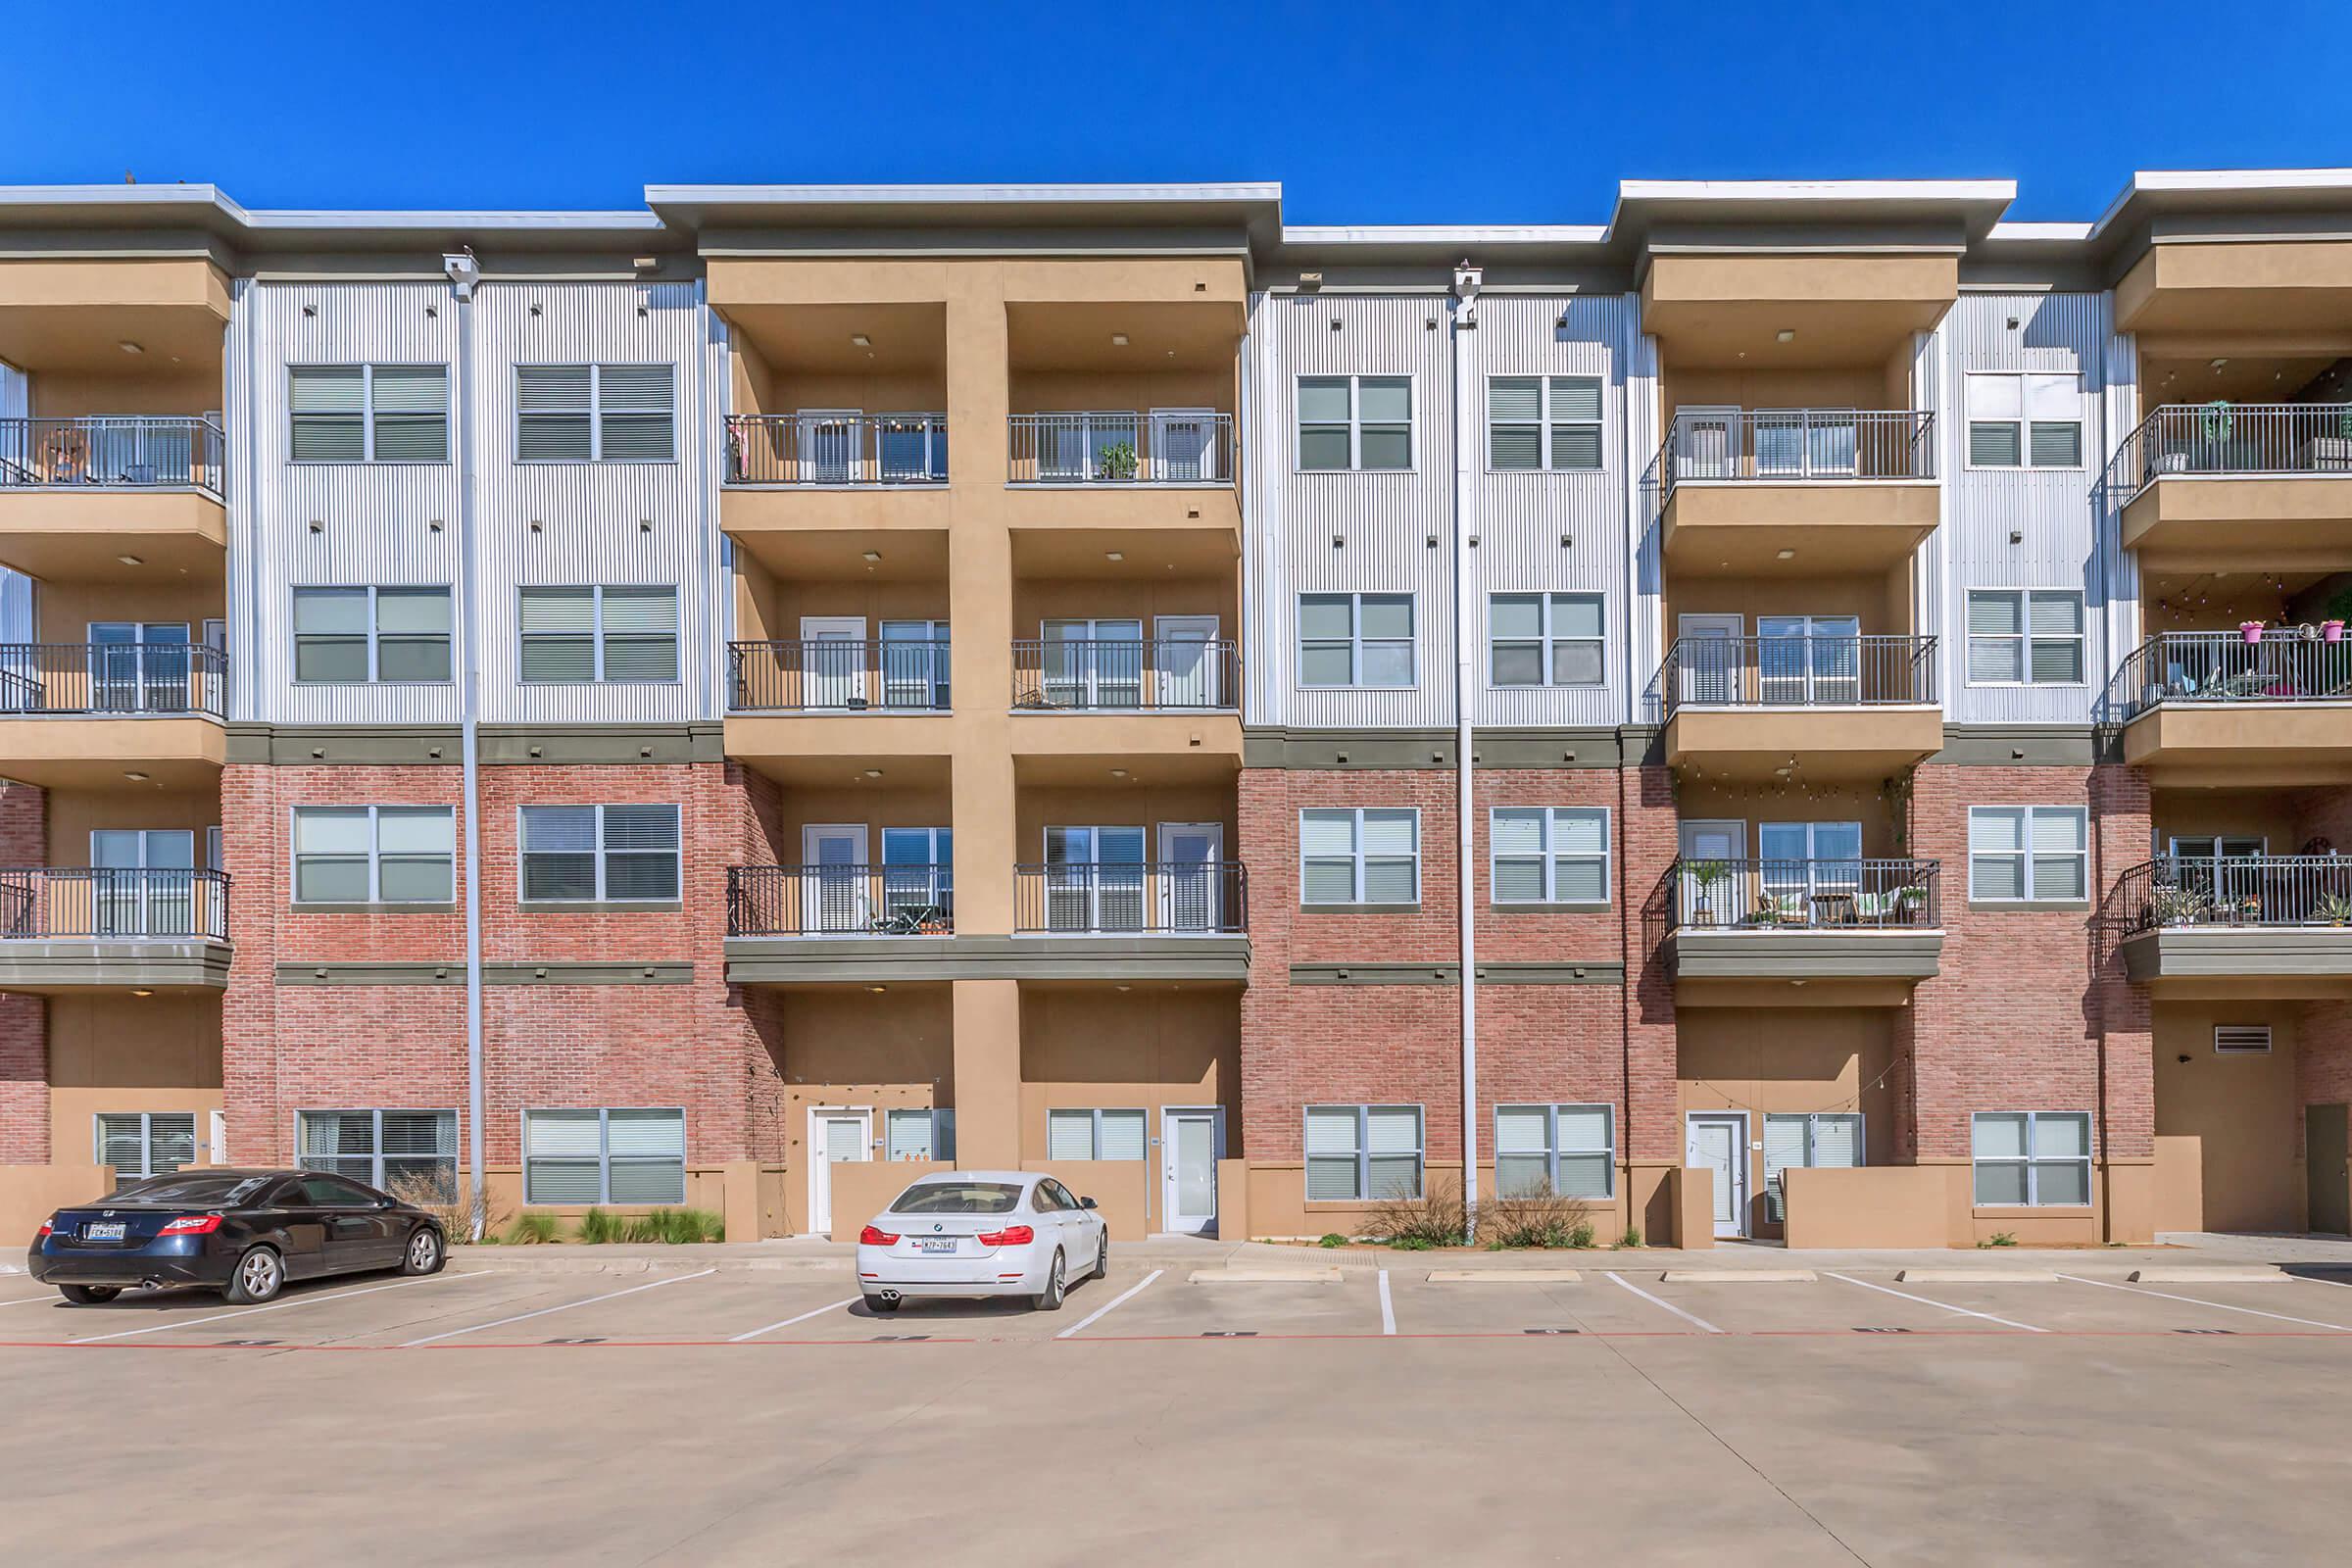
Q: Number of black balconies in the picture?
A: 15